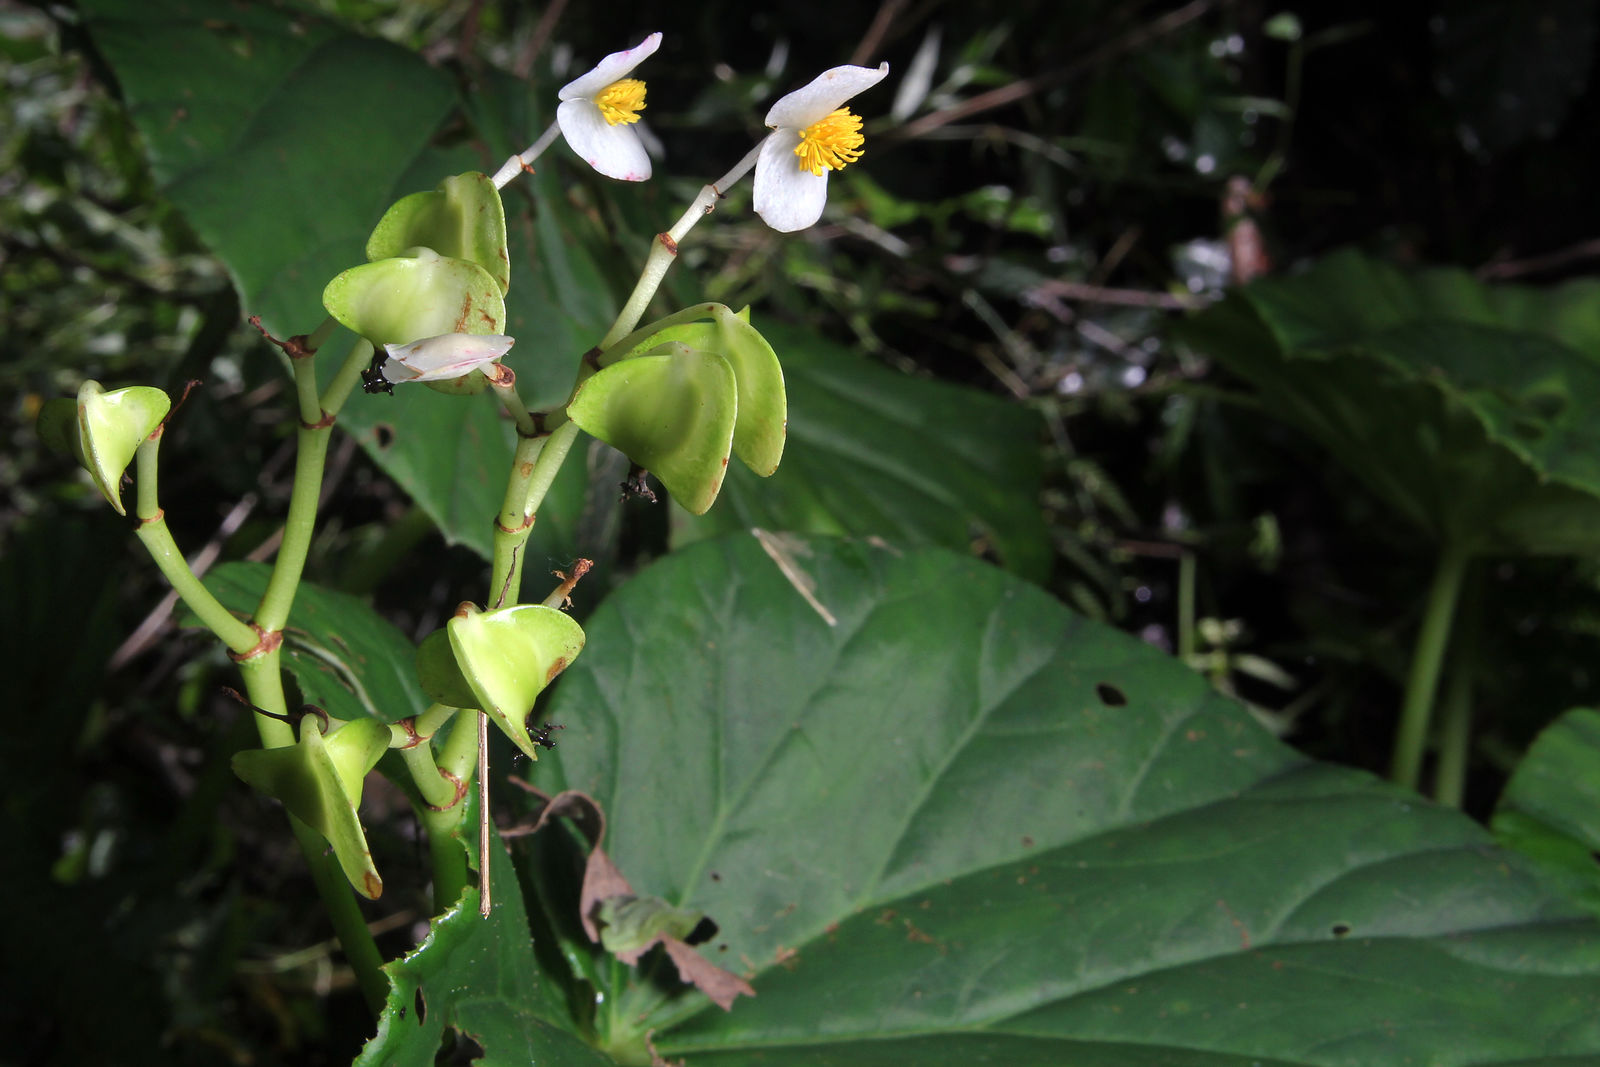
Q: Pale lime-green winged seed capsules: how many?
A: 7